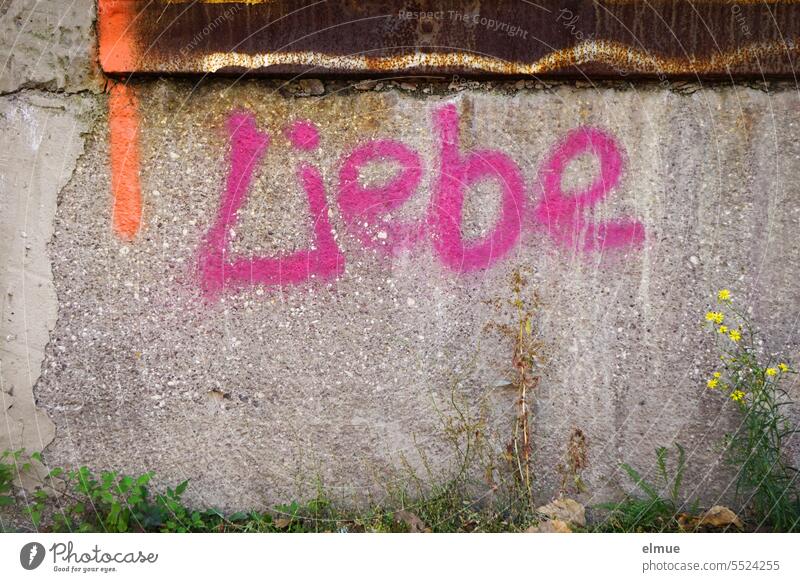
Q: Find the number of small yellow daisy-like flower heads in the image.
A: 10